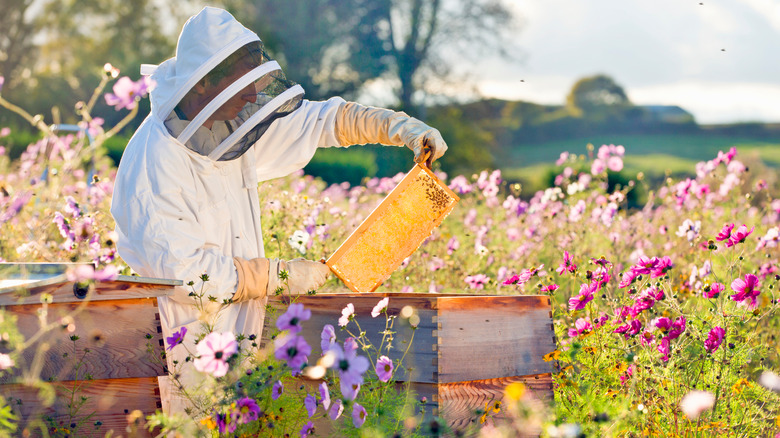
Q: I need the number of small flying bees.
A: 3